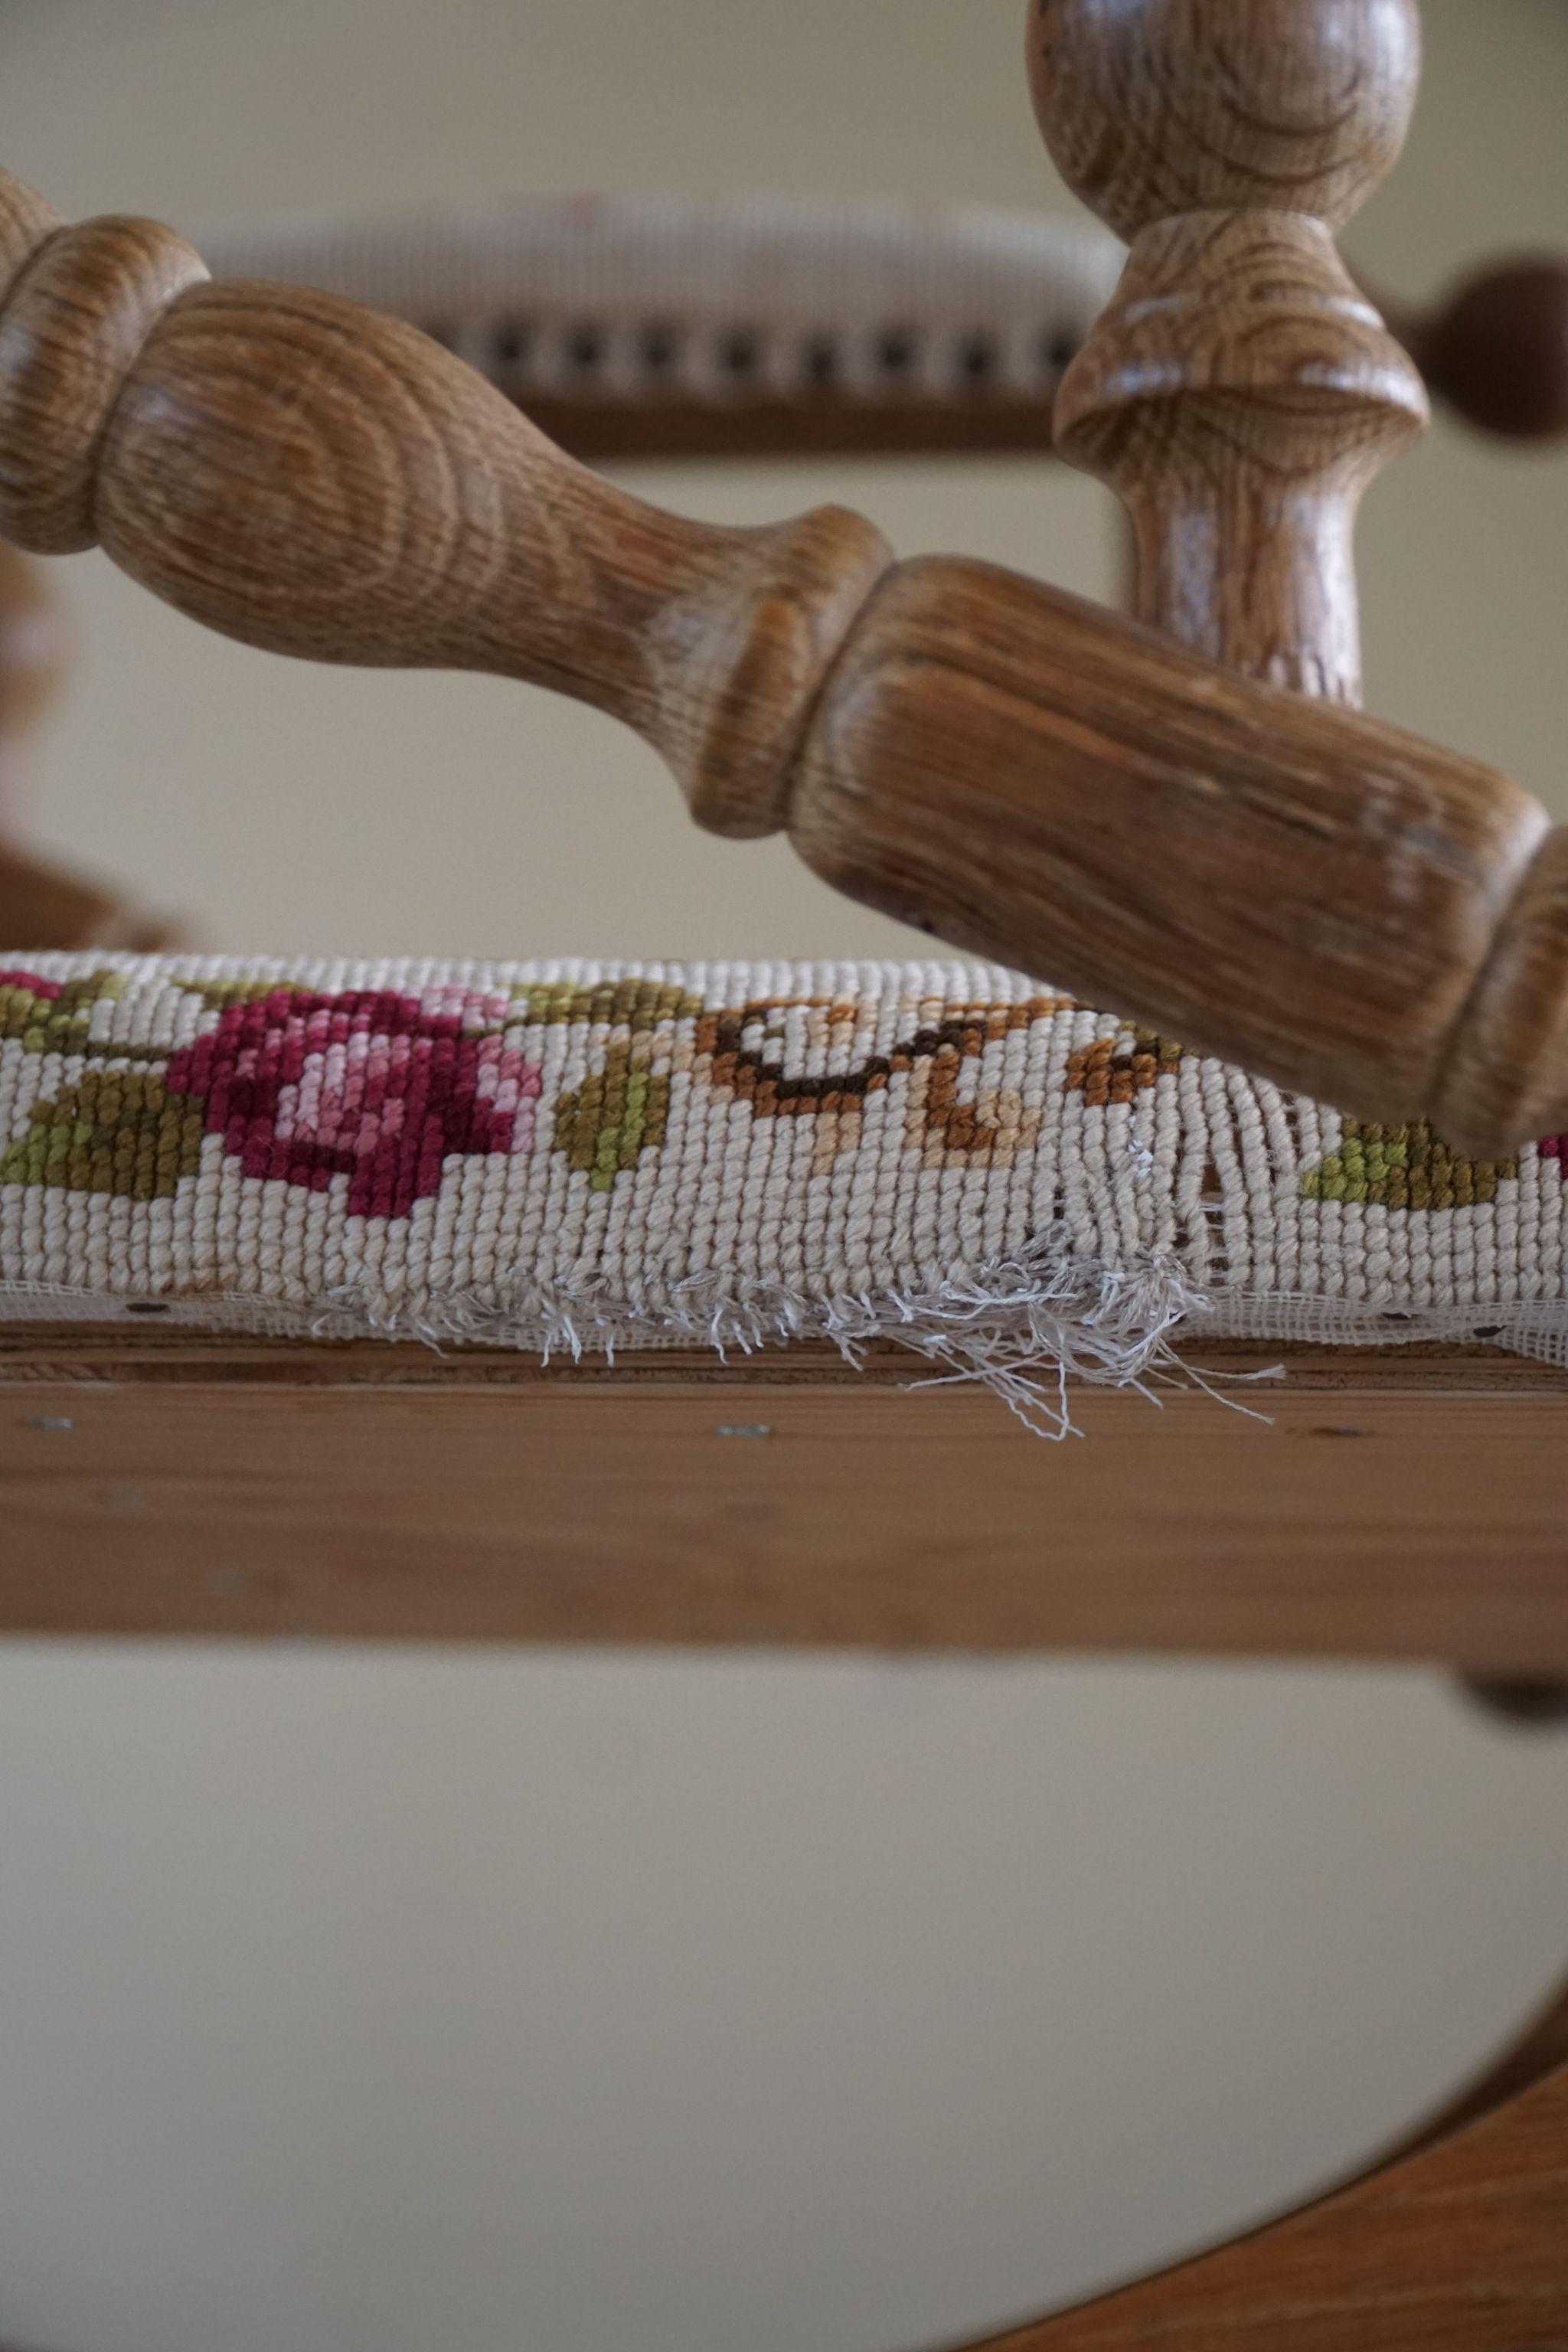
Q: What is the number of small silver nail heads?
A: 3